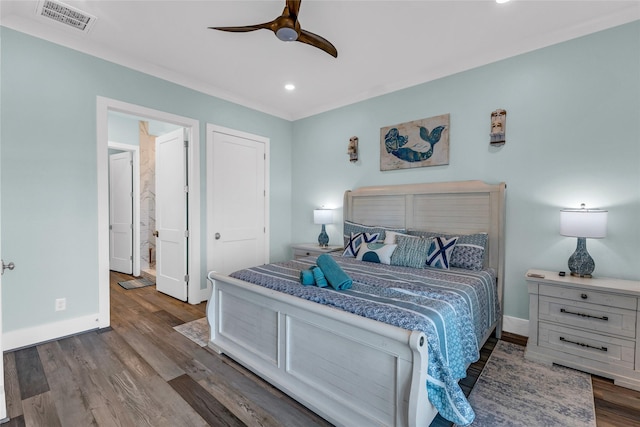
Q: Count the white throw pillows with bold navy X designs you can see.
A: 2